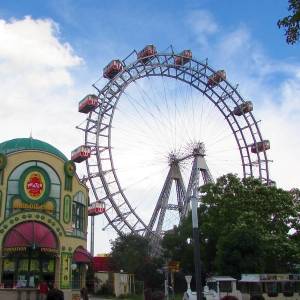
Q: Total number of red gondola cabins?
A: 9